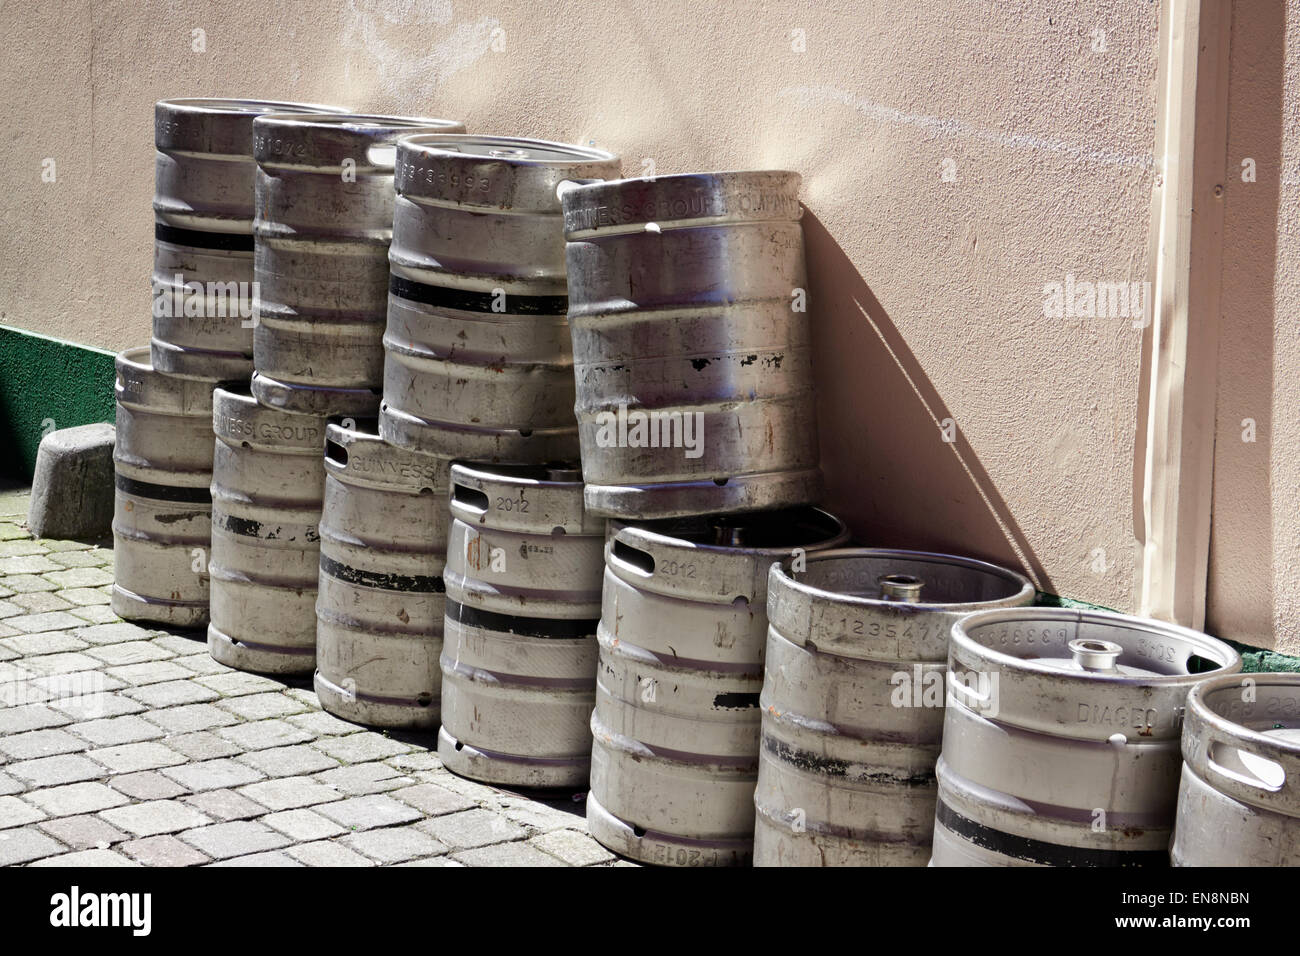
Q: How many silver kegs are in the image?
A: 12